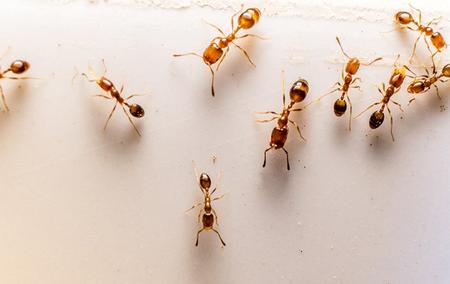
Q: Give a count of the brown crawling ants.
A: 9